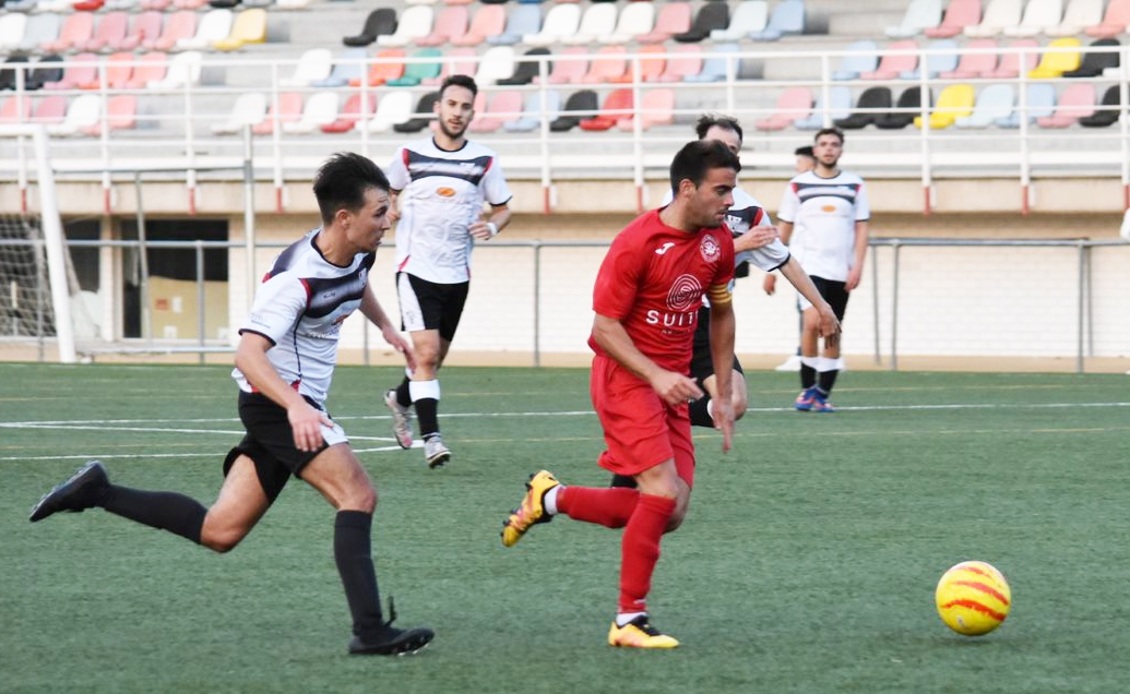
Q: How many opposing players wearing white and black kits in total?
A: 4